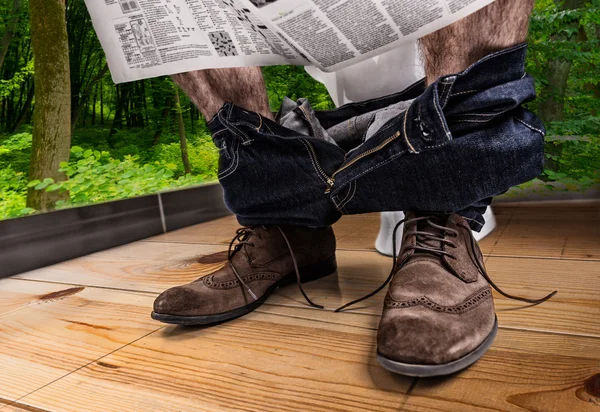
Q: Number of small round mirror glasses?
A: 0